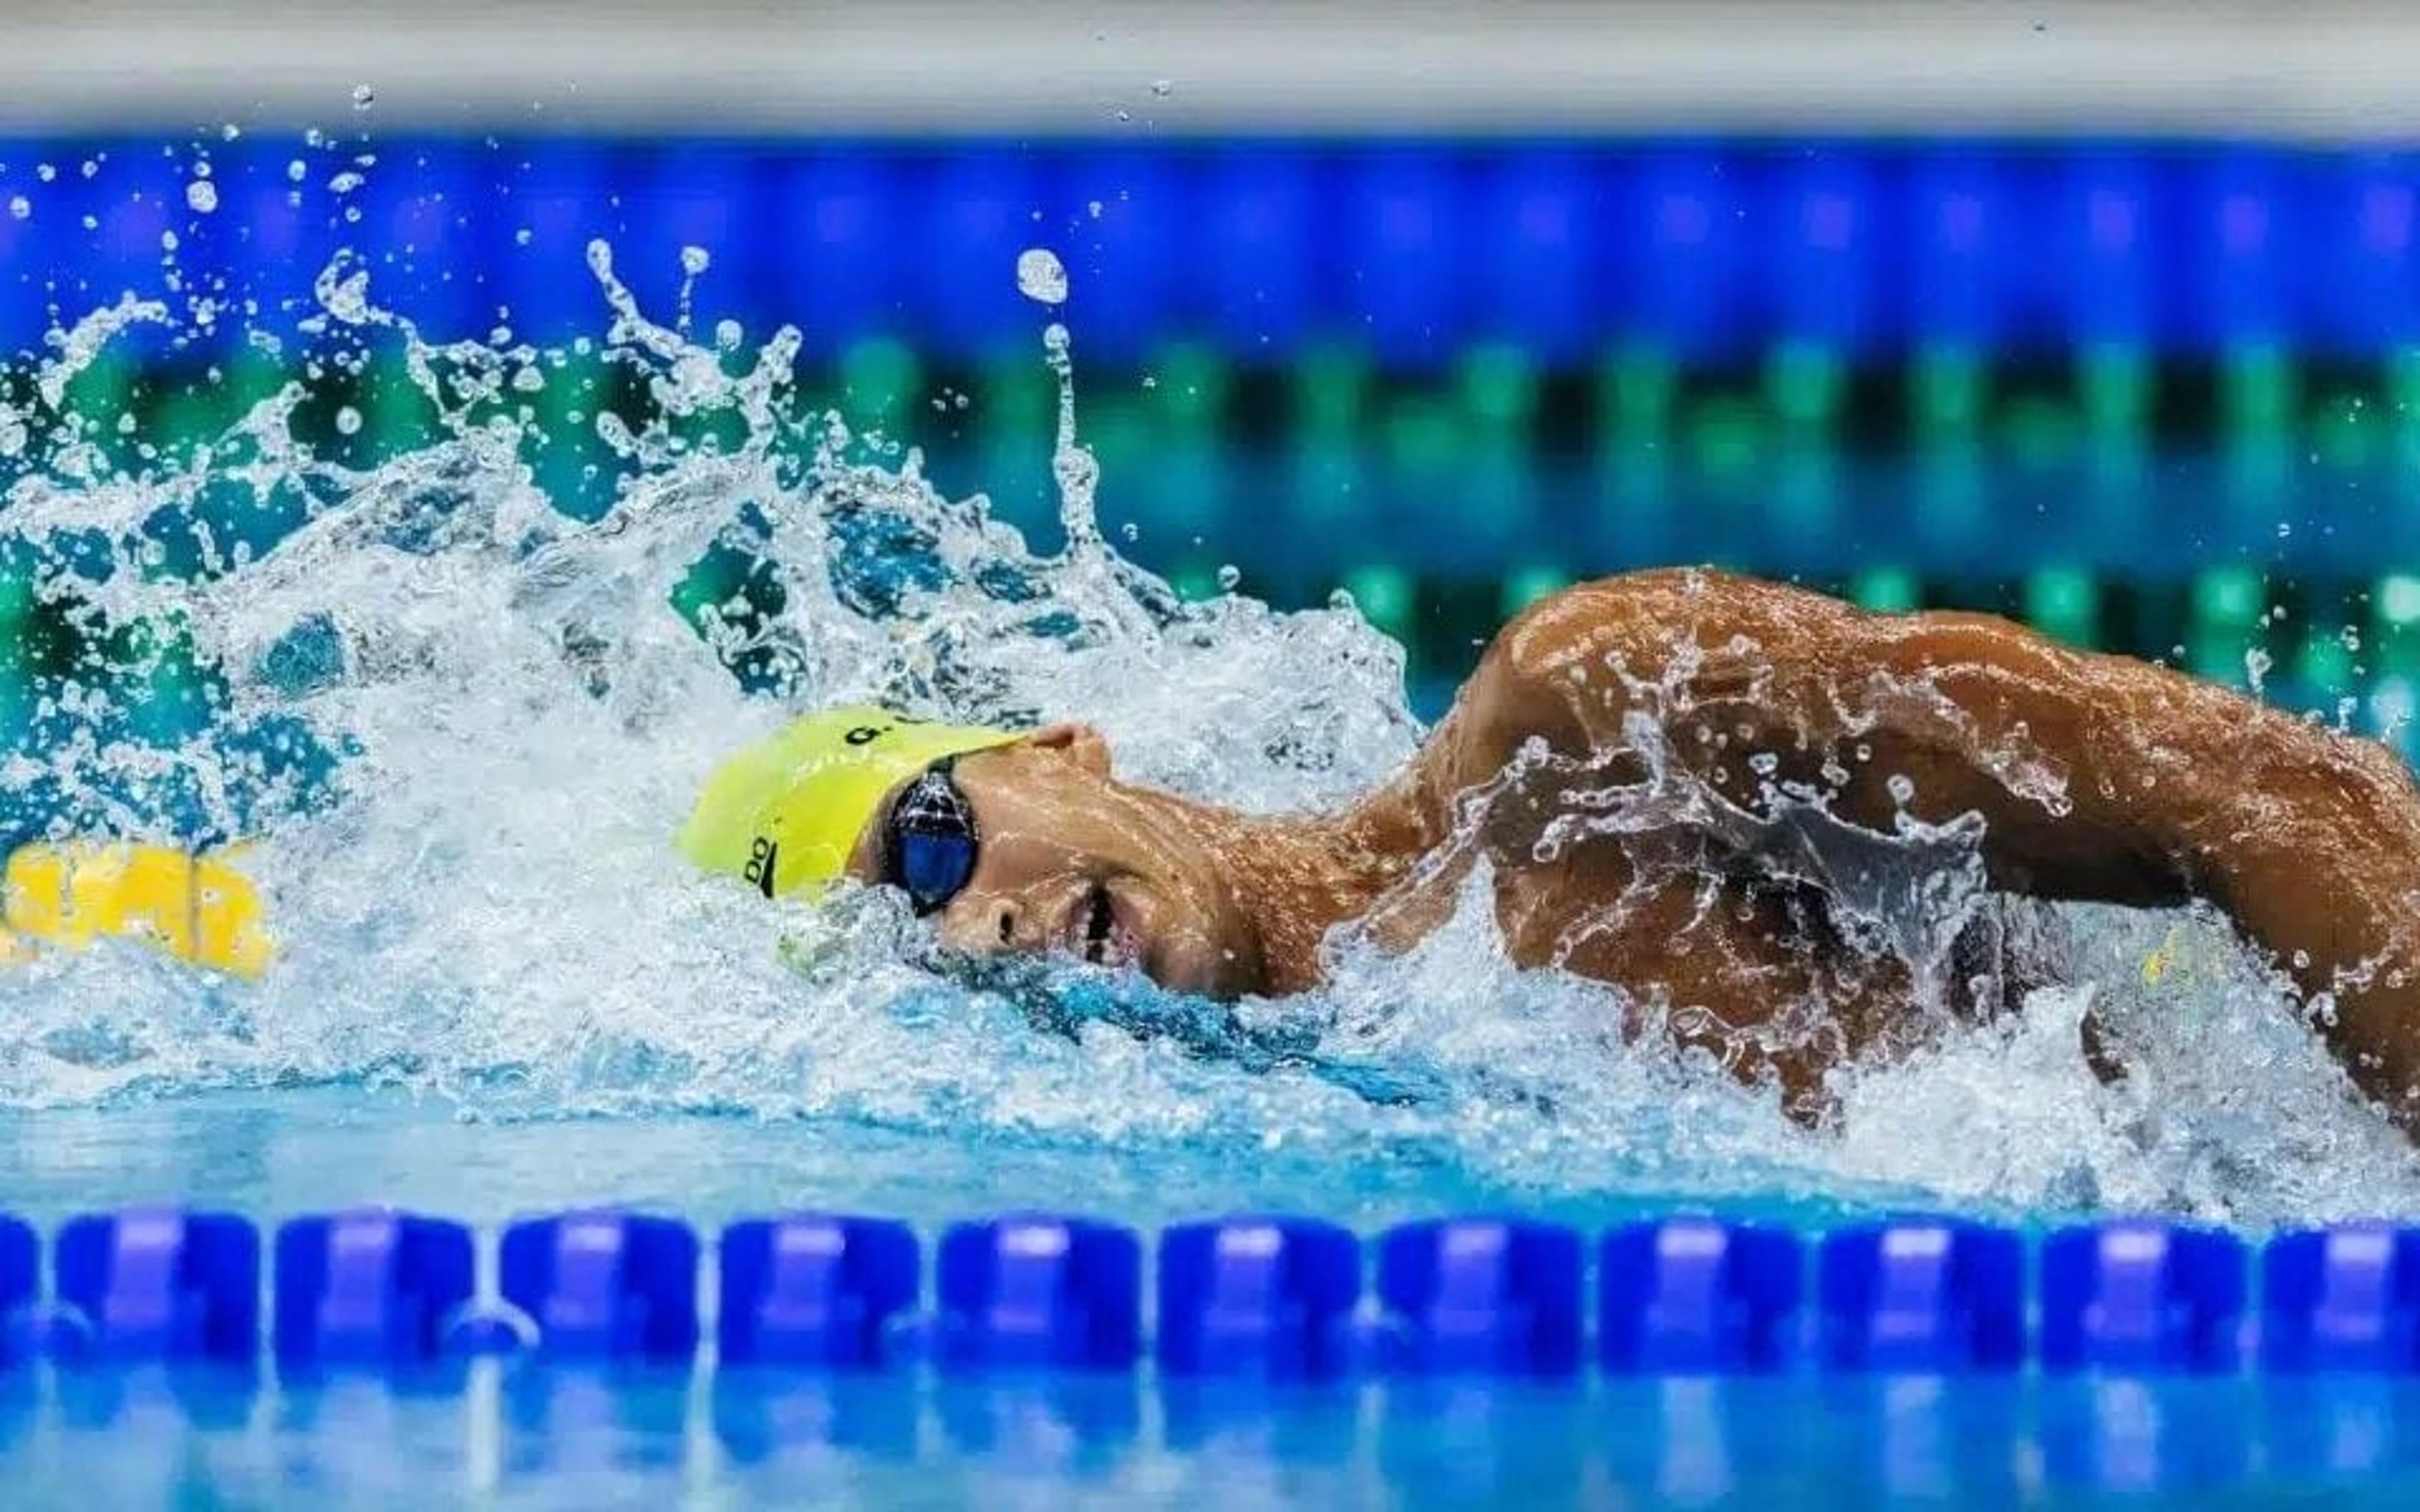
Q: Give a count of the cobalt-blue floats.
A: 12